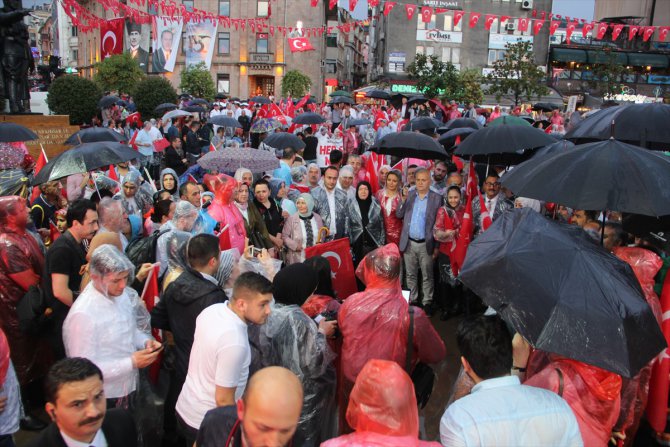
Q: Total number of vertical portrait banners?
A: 2